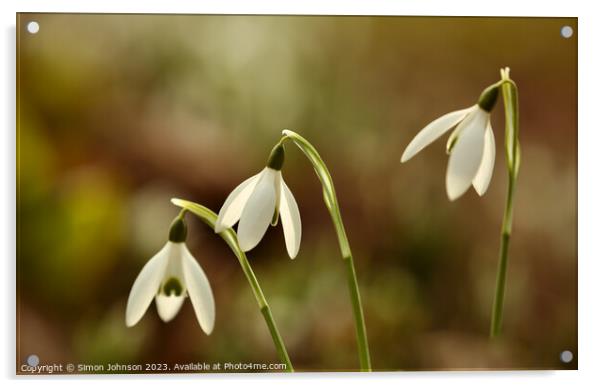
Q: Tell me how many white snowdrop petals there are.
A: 9